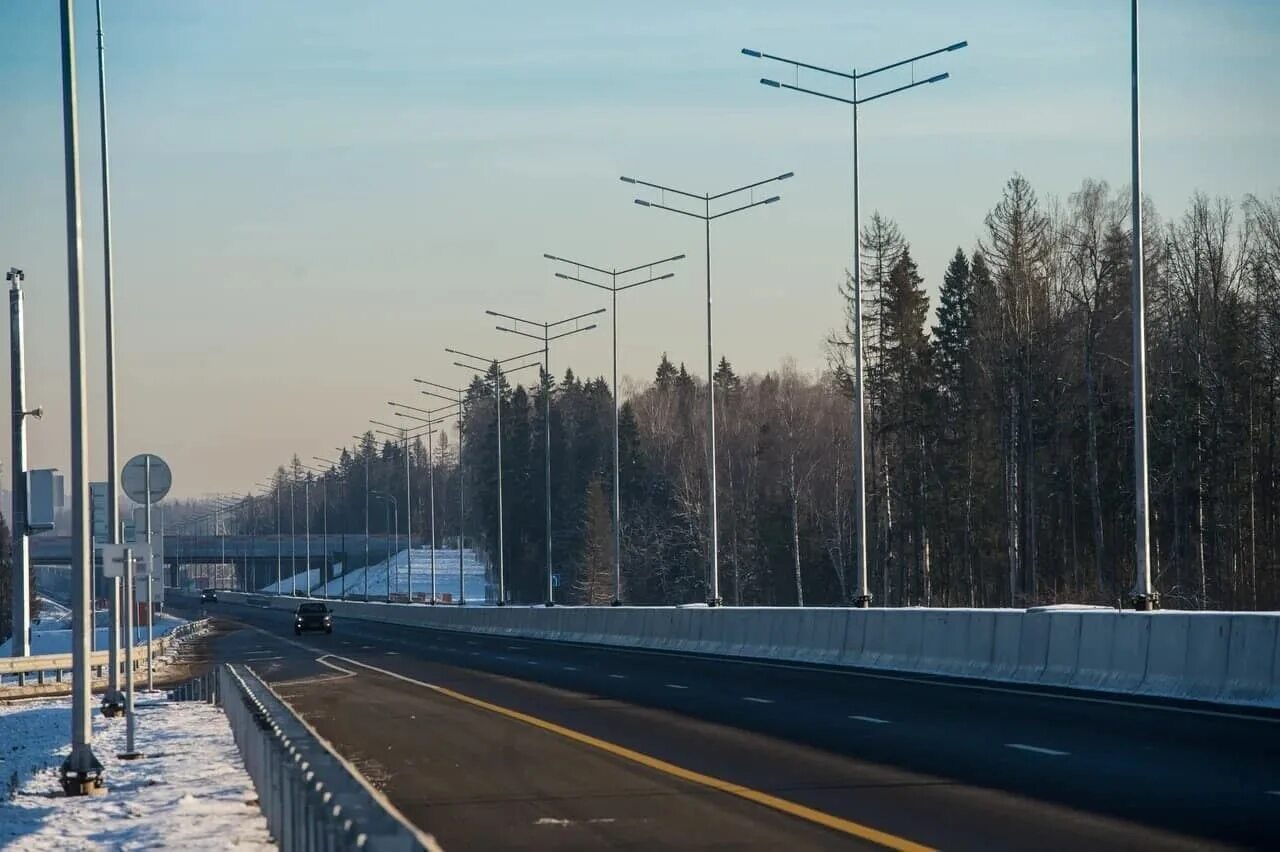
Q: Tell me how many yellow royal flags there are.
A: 0